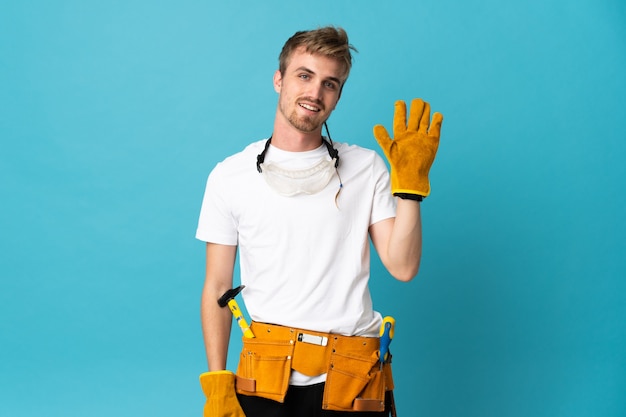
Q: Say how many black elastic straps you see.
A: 1